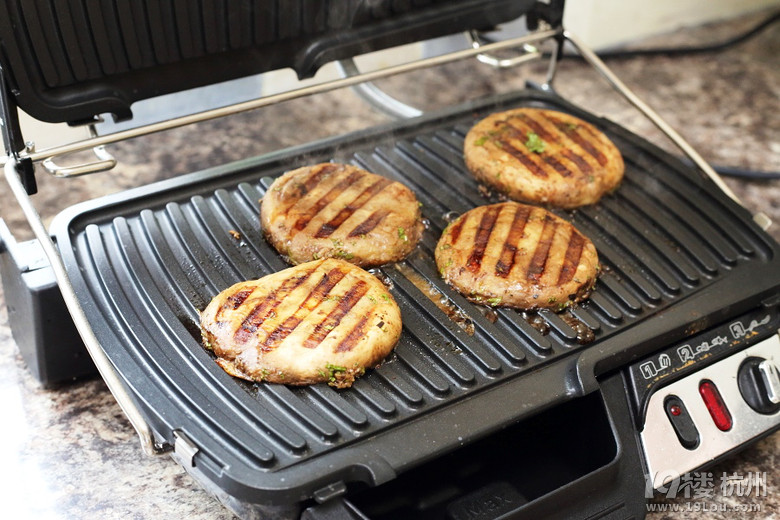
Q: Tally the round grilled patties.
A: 4